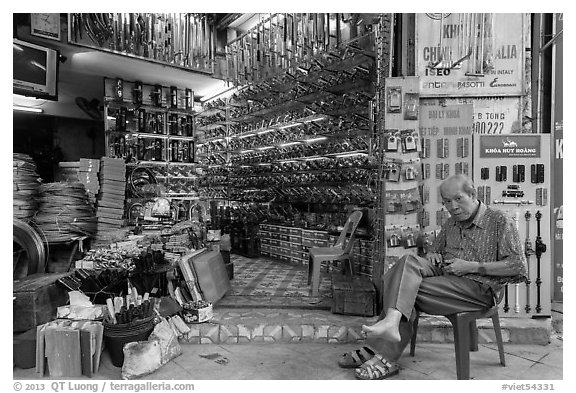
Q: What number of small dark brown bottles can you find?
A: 0